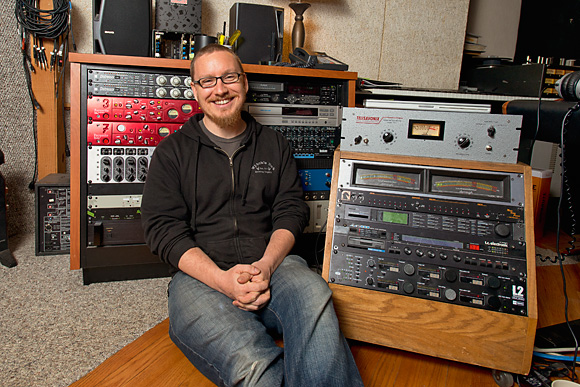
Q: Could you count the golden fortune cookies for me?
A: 0